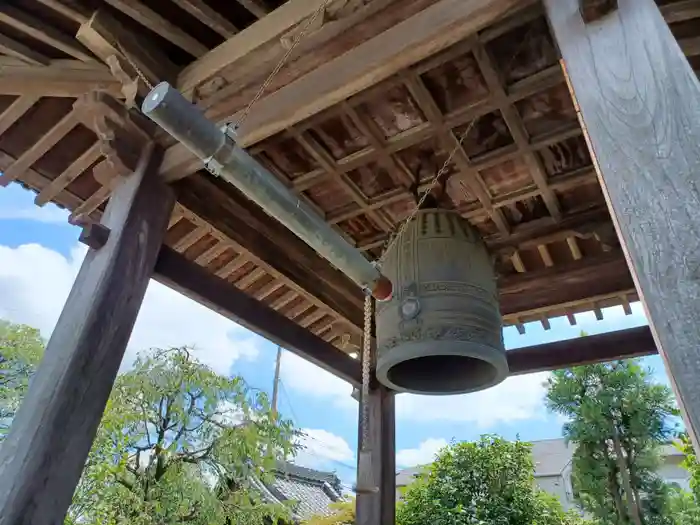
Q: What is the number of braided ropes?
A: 1